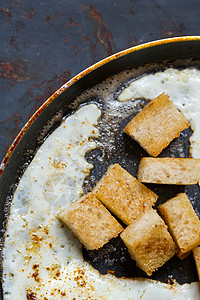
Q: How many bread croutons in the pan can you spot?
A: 7